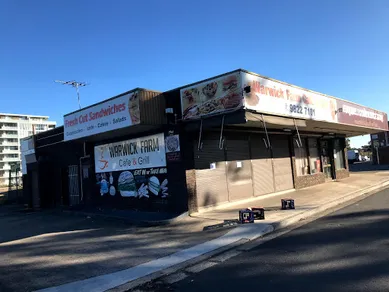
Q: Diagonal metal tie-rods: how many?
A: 4